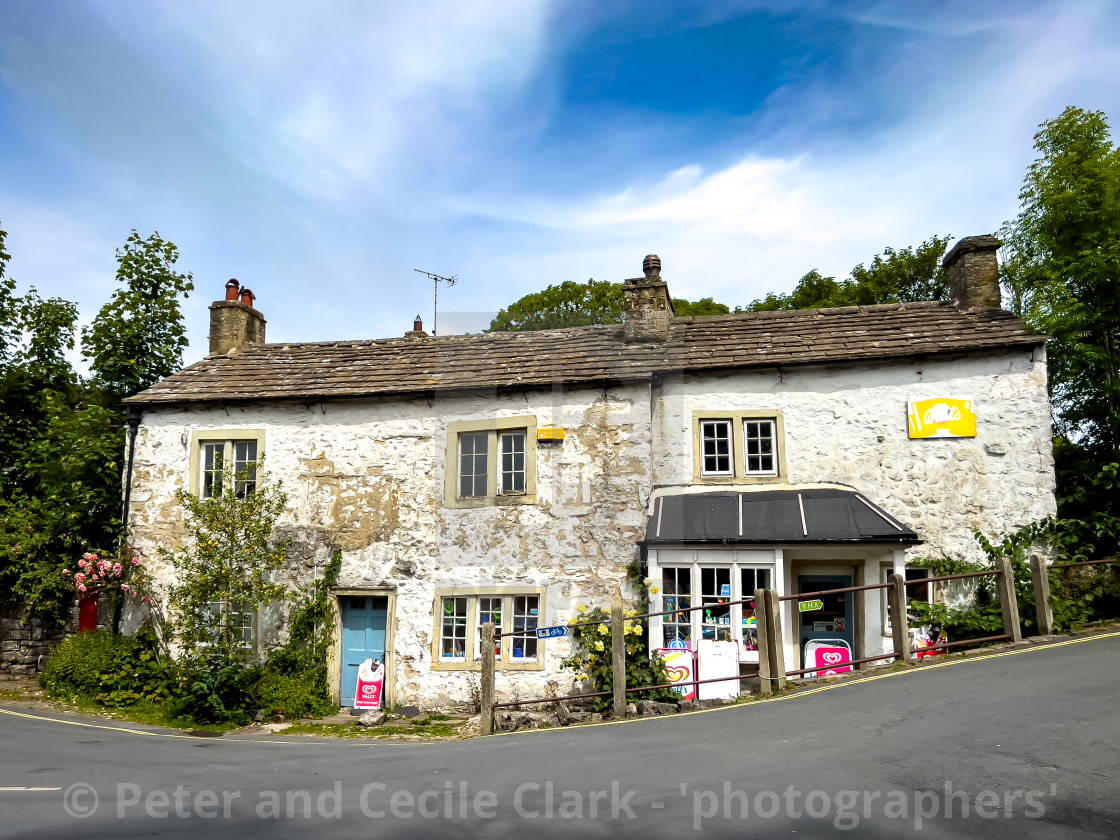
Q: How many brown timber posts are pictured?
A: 7